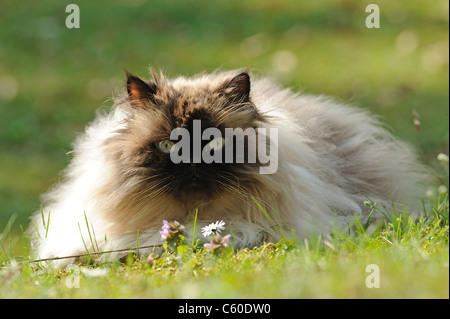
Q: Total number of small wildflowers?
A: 3